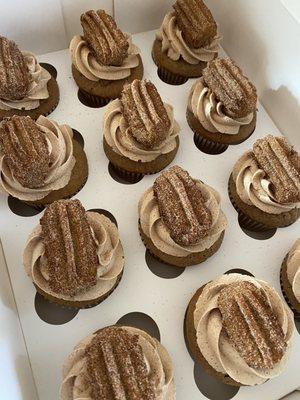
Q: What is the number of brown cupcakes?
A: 12